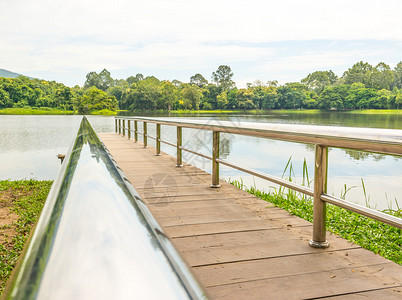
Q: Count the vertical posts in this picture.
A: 10